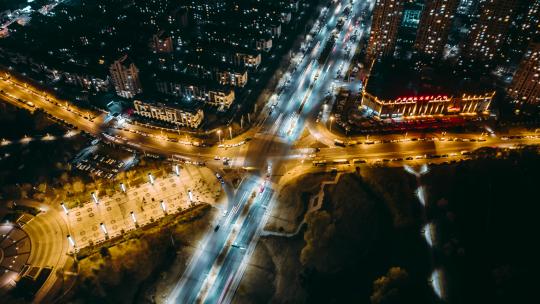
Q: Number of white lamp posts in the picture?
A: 10